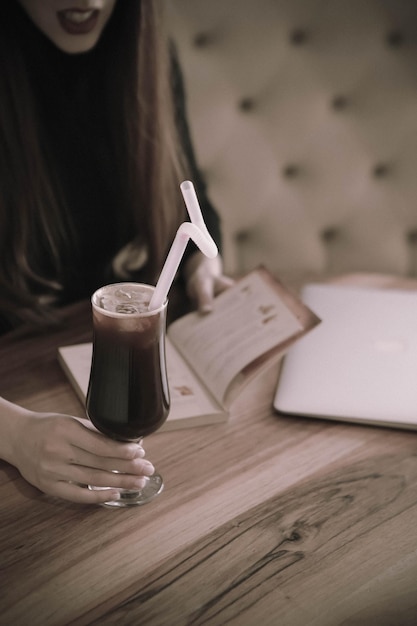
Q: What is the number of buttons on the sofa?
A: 10